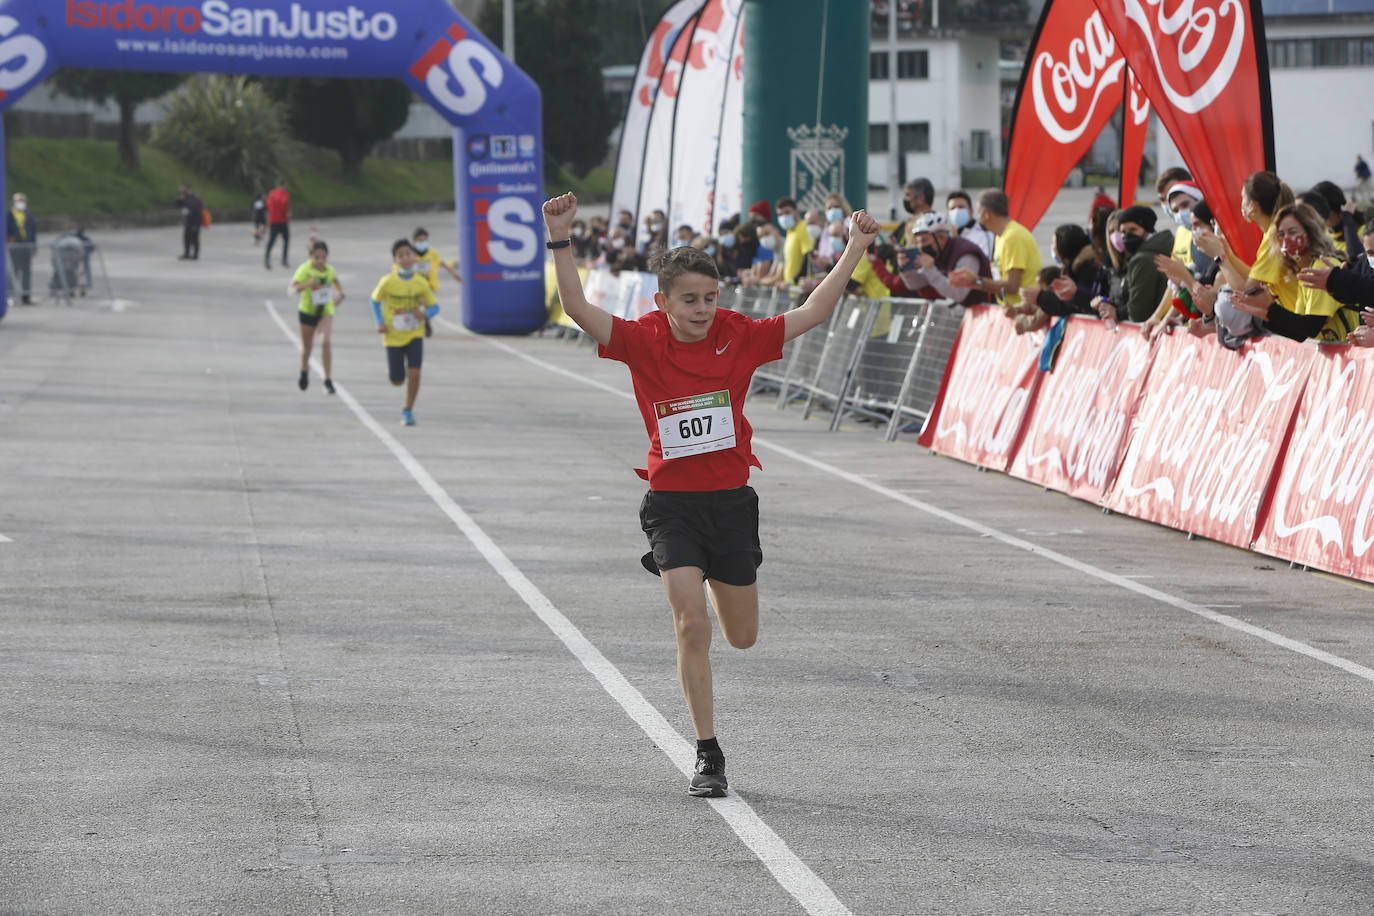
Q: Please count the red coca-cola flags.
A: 3